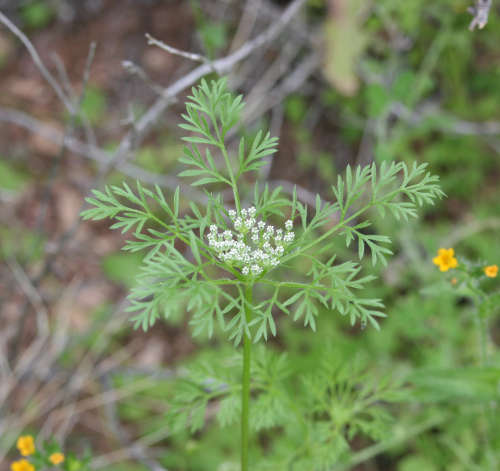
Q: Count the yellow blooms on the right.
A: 2